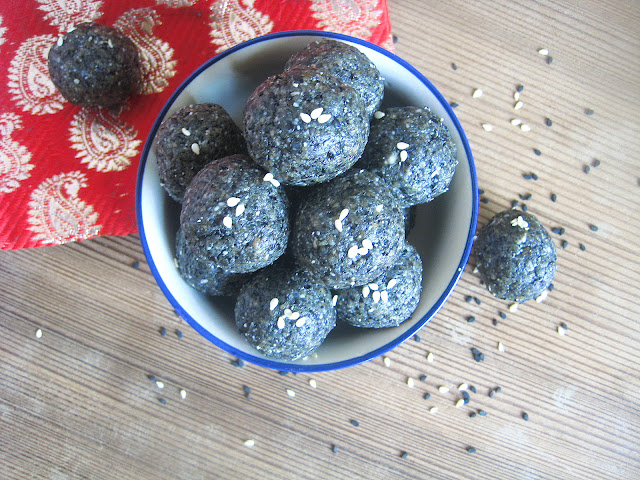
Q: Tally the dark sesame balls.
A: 11